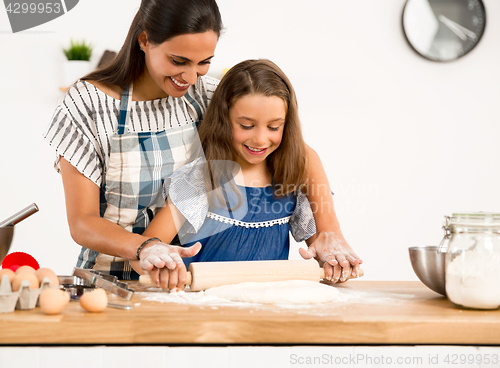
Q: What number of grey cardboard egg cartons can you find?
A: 1